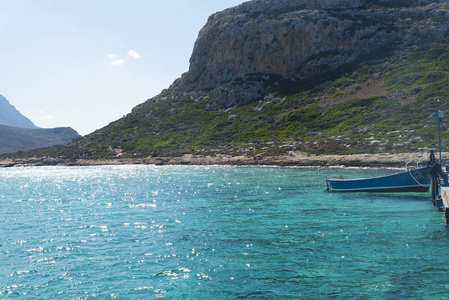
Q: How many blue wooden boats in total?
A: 1